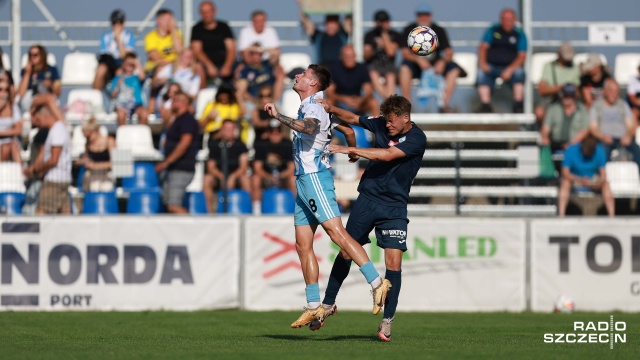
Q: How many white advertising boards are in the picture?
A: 3